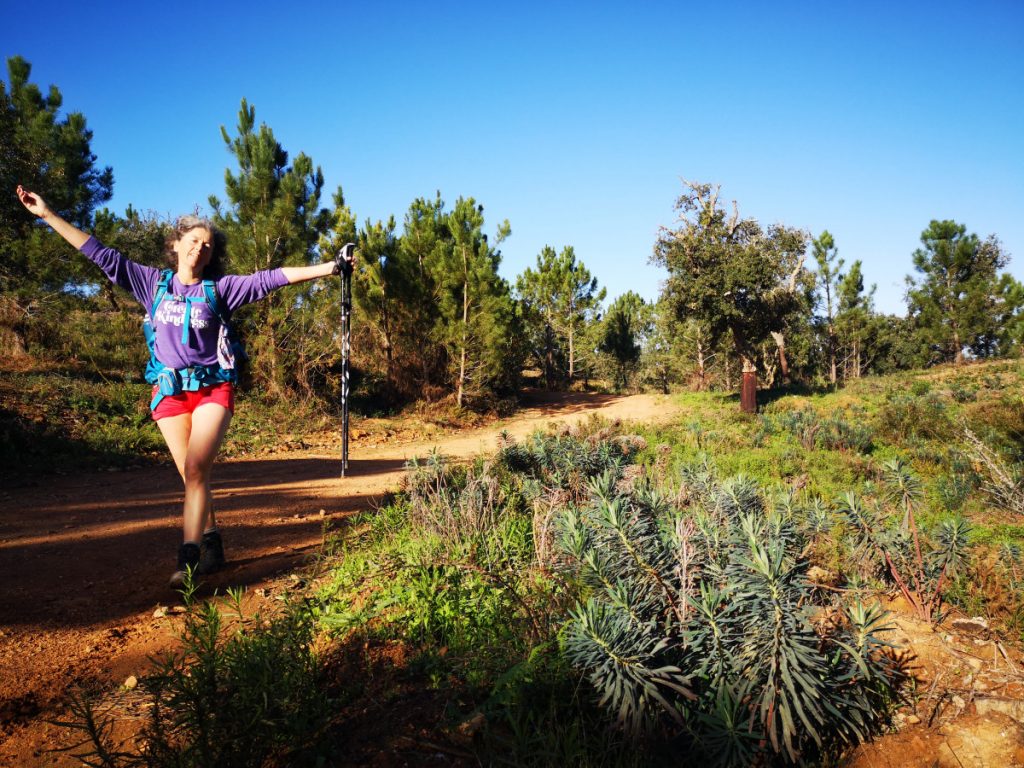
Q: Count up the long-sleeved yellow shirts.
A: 0